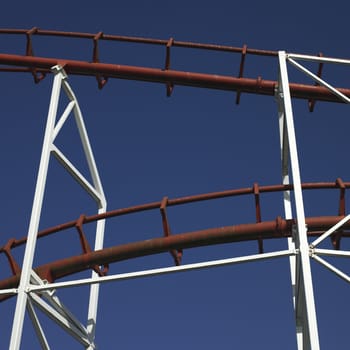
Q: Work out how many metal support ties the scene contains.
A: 10